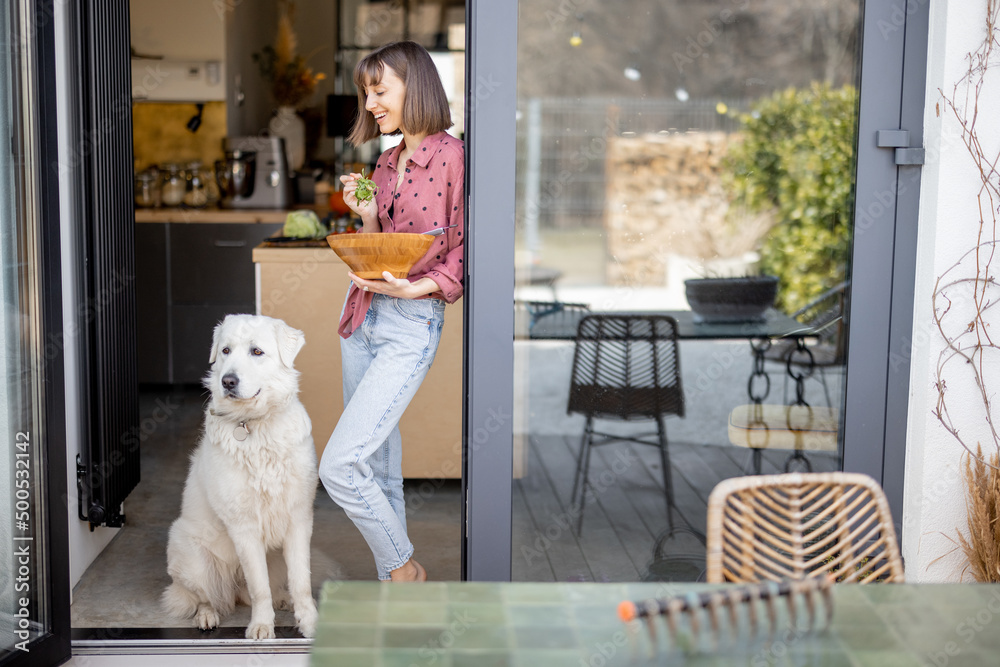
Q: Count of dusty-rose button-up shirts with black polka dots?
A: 1